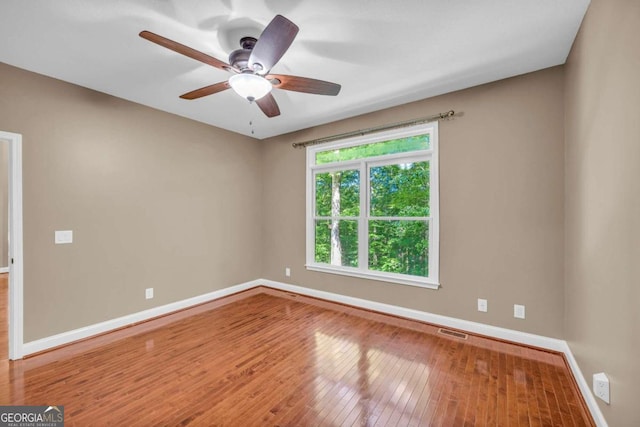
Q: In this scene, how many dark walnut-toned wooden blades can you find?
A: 5